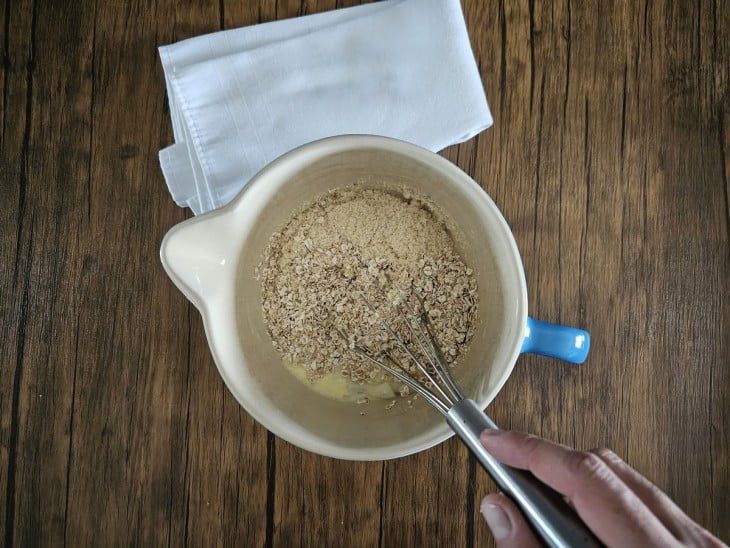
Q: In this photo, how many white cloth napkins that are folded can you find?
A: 1